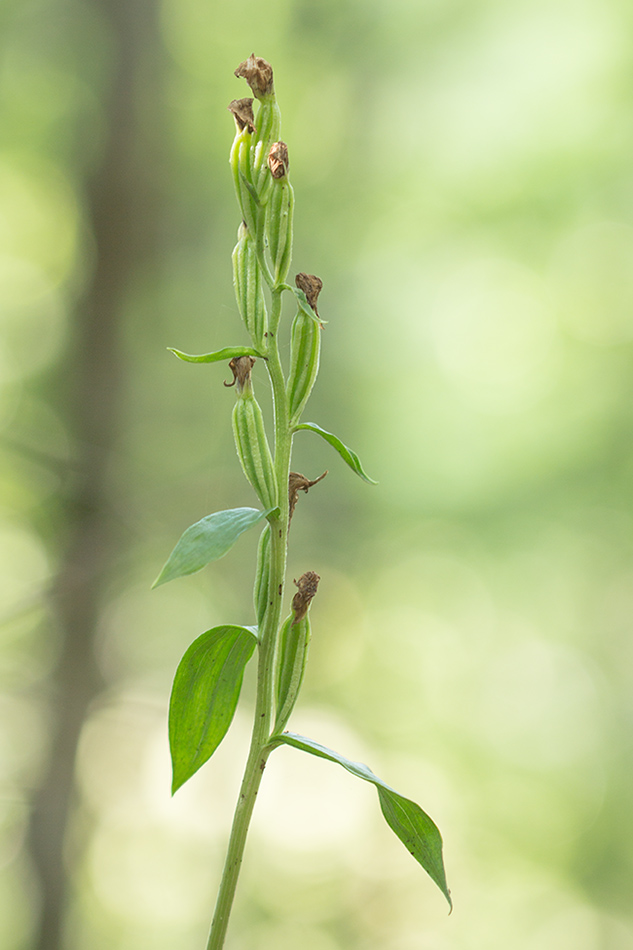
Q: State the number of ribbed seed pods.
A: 8